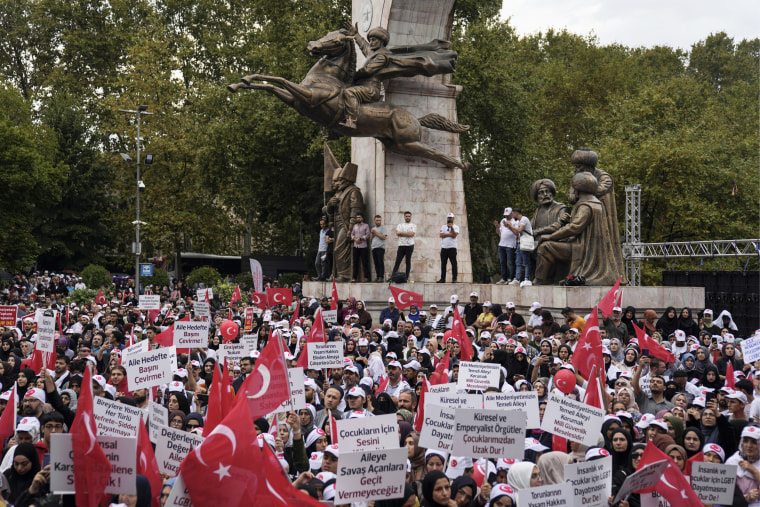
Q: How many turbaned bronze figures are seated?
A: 2